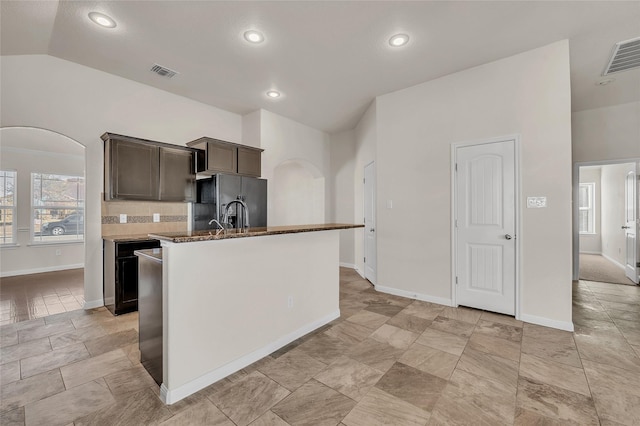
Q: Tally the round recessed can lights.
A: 4